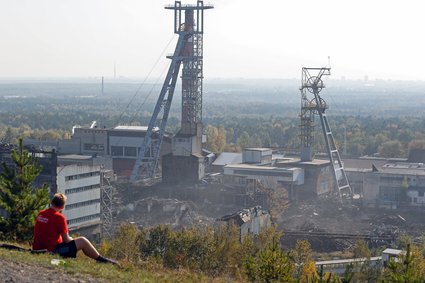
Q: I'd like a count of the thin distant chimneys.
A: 2